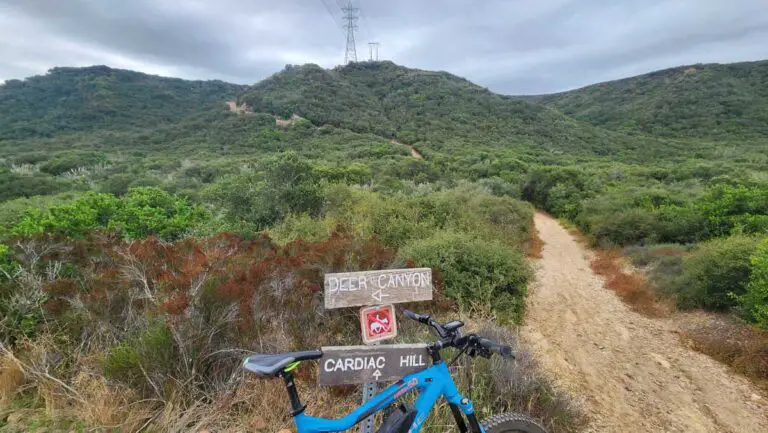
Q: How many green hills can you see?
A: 3